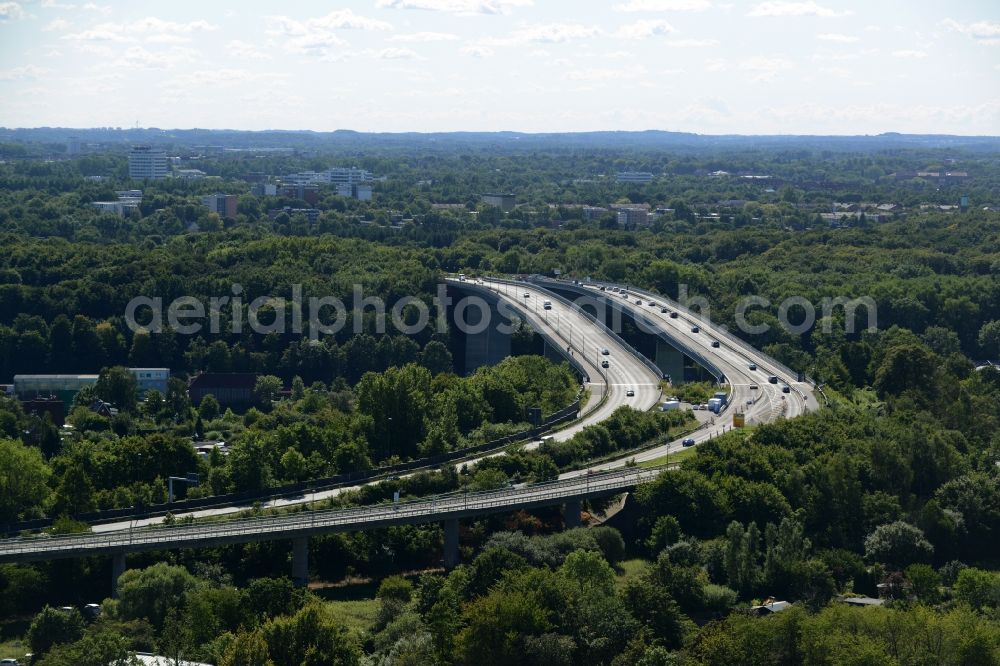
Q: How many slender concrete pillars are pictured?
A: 4